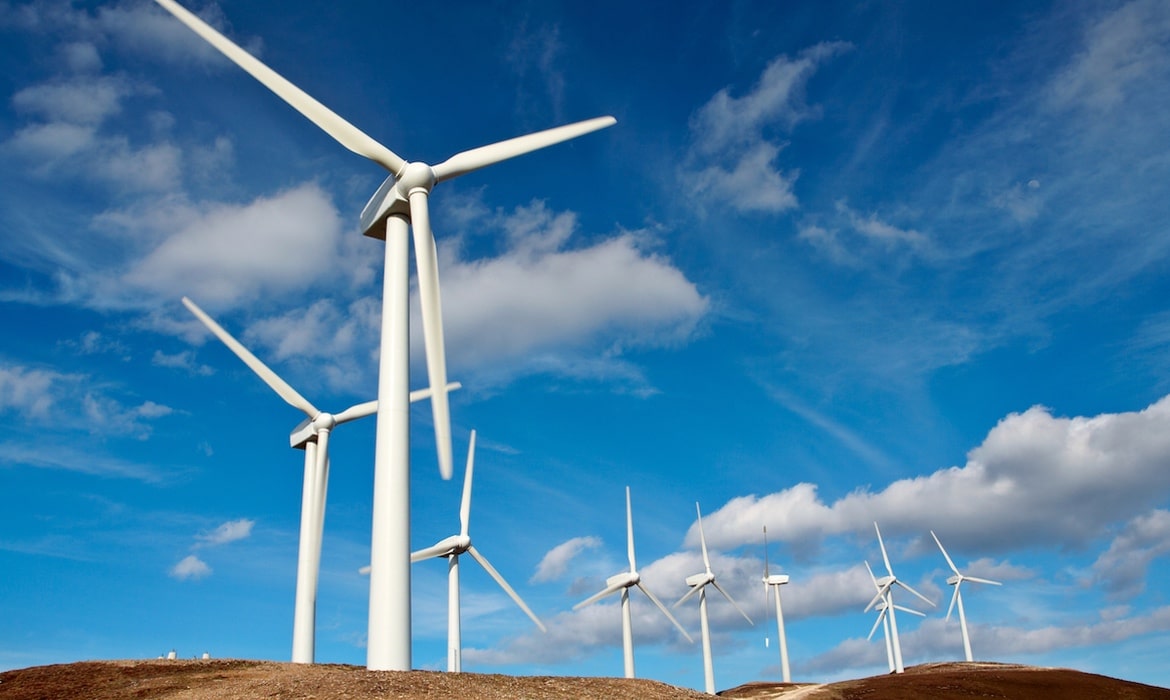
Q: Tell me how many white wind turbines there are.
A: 9